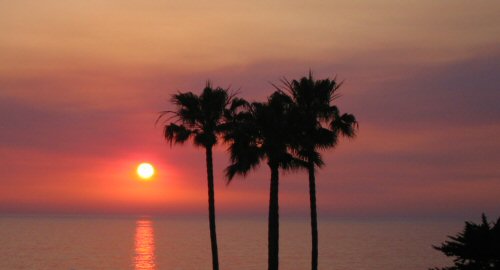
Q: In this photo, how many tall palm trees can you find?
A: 3